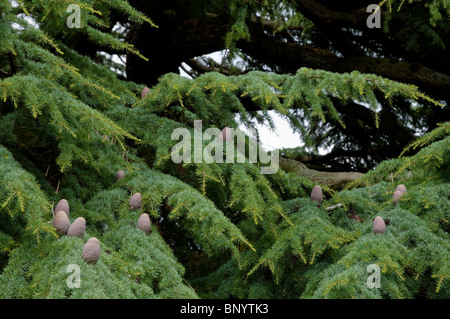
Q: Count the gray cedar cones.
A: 13